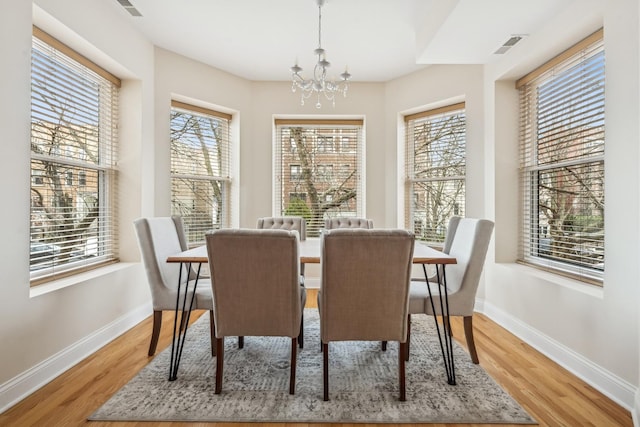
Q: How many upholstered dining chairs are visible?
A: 6